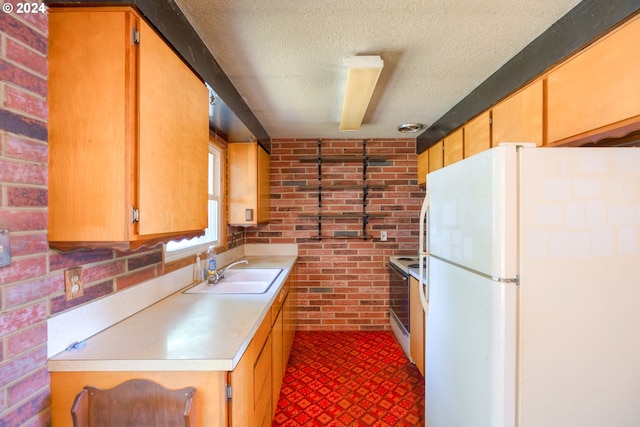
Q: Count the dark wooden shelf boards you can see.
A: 3